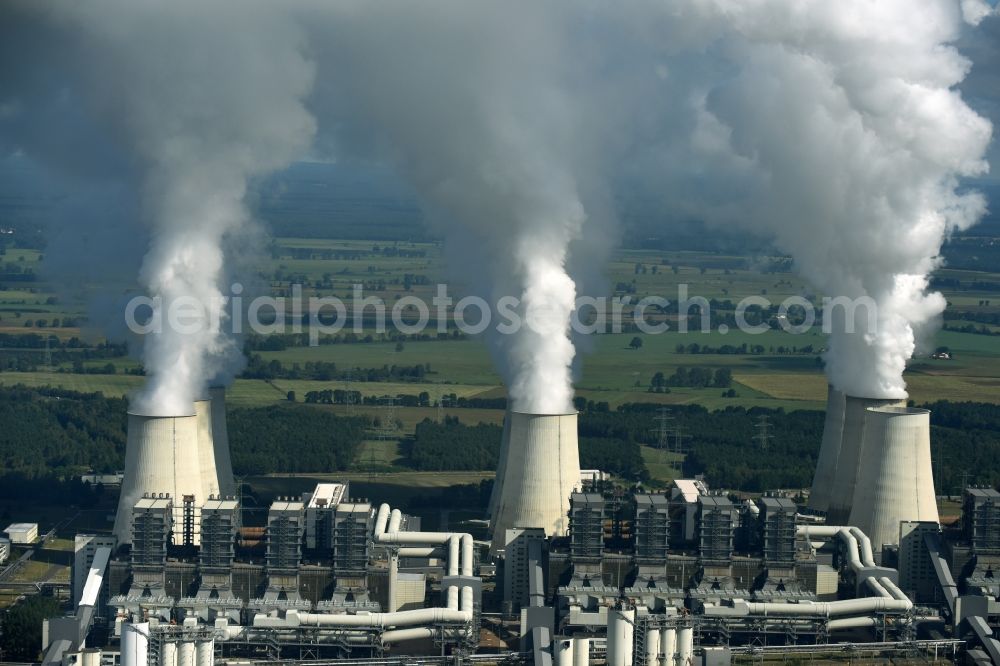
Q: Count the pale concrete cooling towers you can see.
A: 8